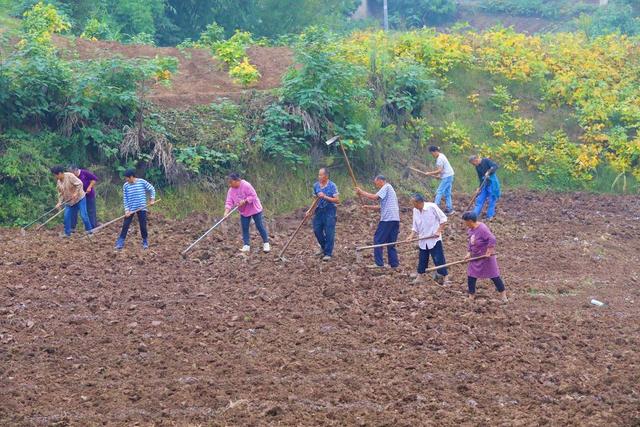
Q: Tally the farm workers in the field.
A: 10